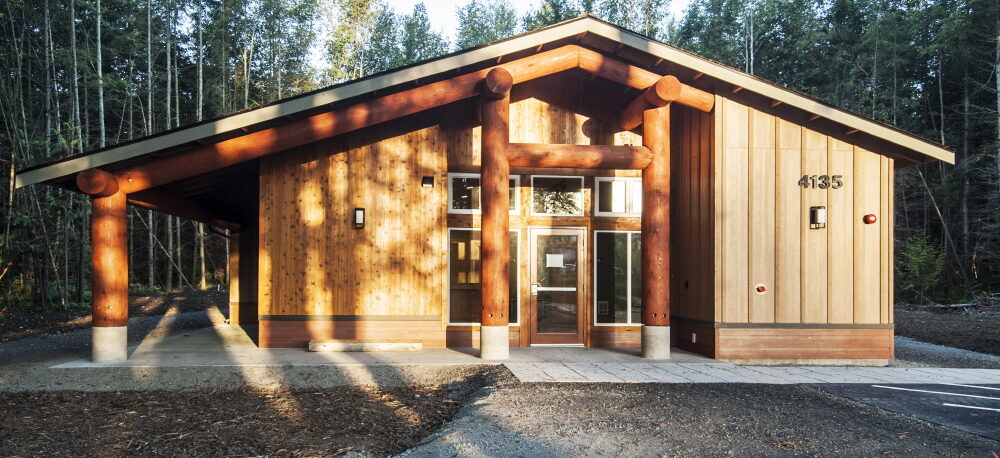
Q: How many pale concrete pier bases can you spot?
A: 3